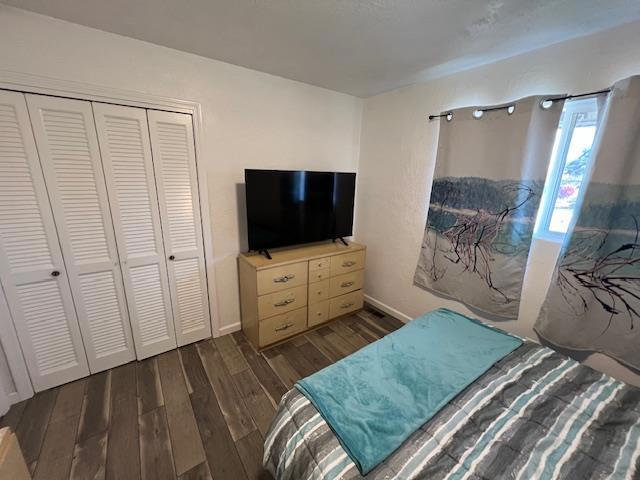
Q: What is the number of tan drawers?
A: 10